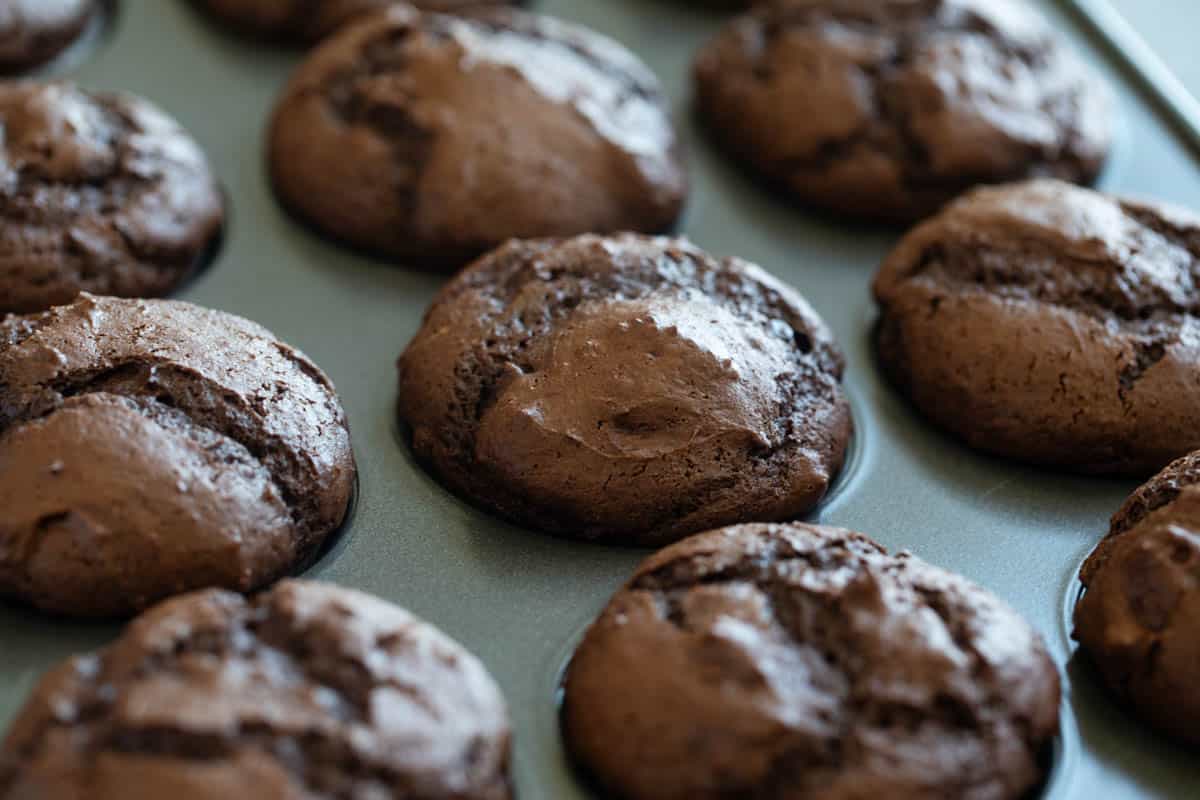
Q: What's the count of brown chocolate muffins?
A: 11